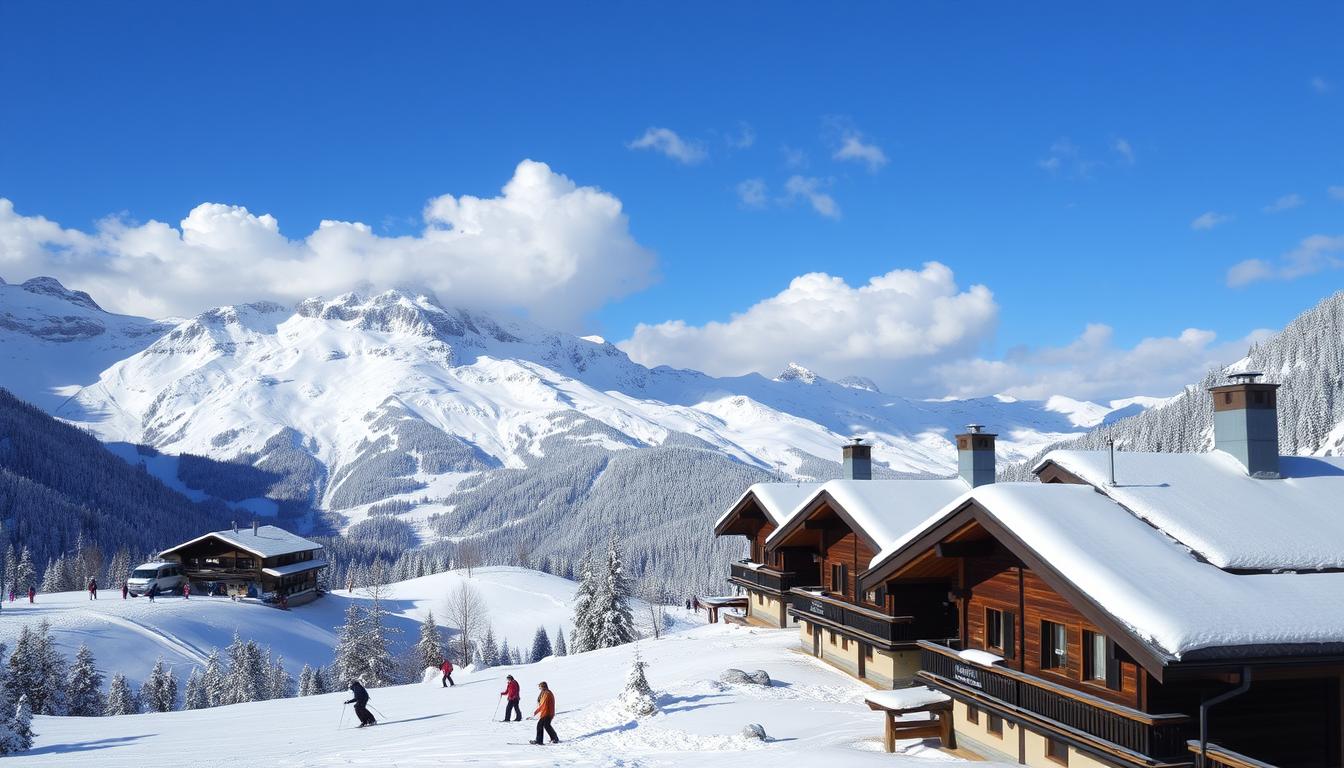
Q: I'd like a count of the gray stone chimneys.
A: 3